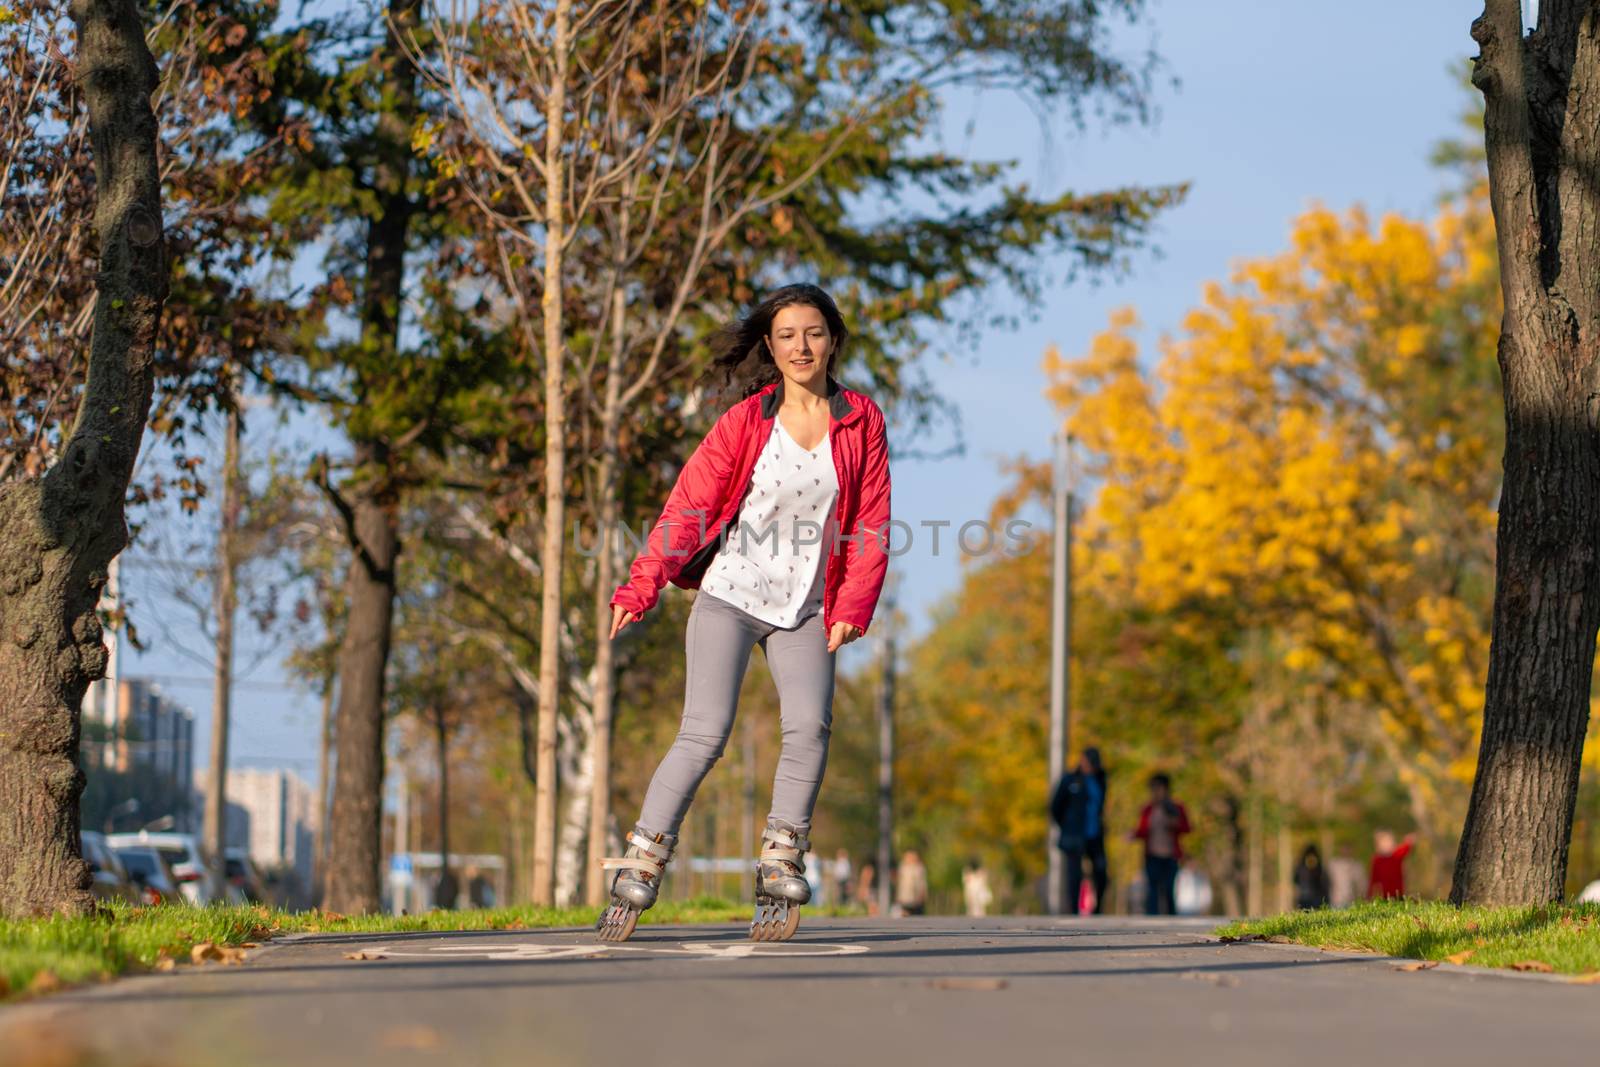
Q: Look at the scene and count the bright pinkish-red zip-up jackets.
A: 1